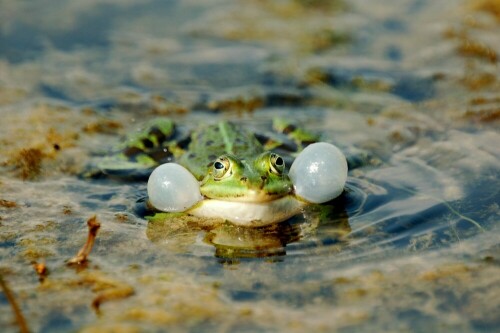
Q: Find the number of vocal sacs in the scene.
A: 2